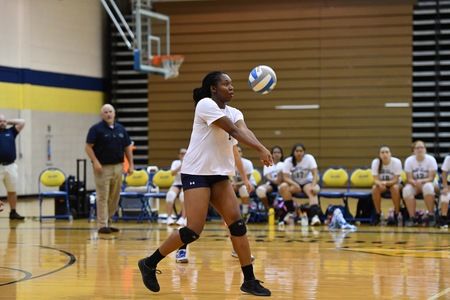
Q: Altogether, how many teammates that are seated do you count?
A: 7